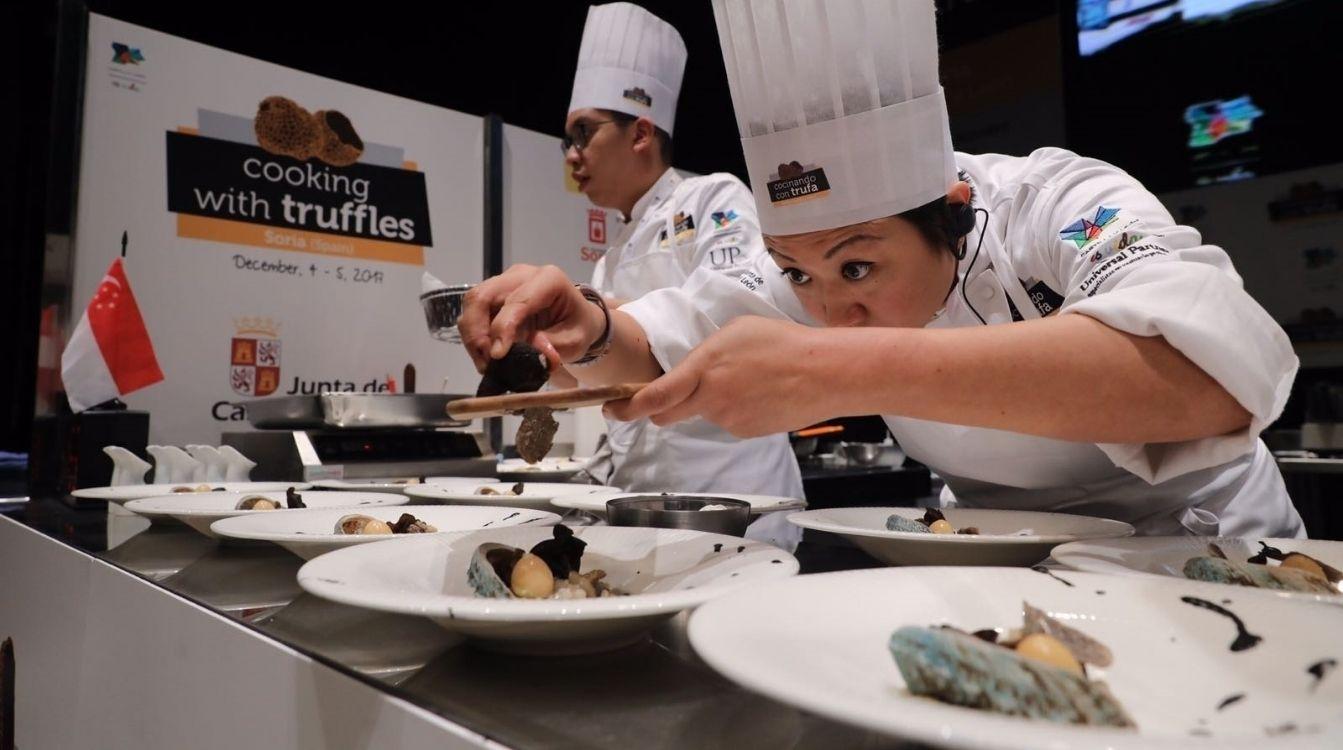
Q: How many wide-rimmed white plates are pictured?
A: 11